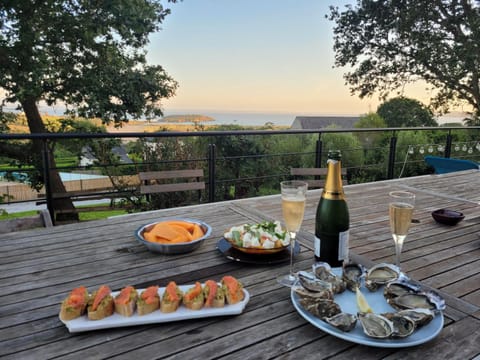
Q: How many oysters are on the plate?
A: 12